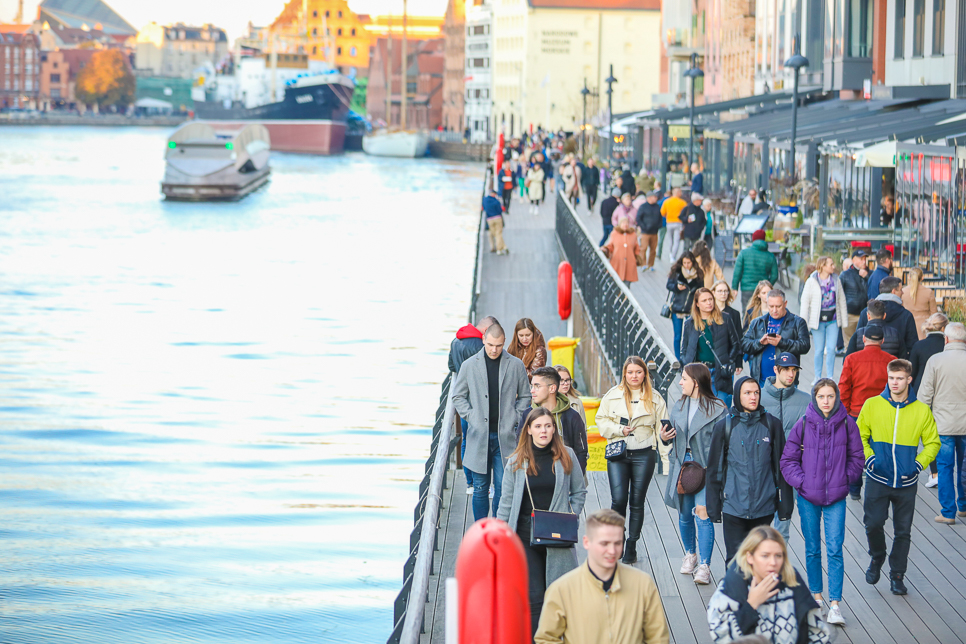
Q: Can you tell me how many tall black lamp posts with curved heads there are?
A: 4